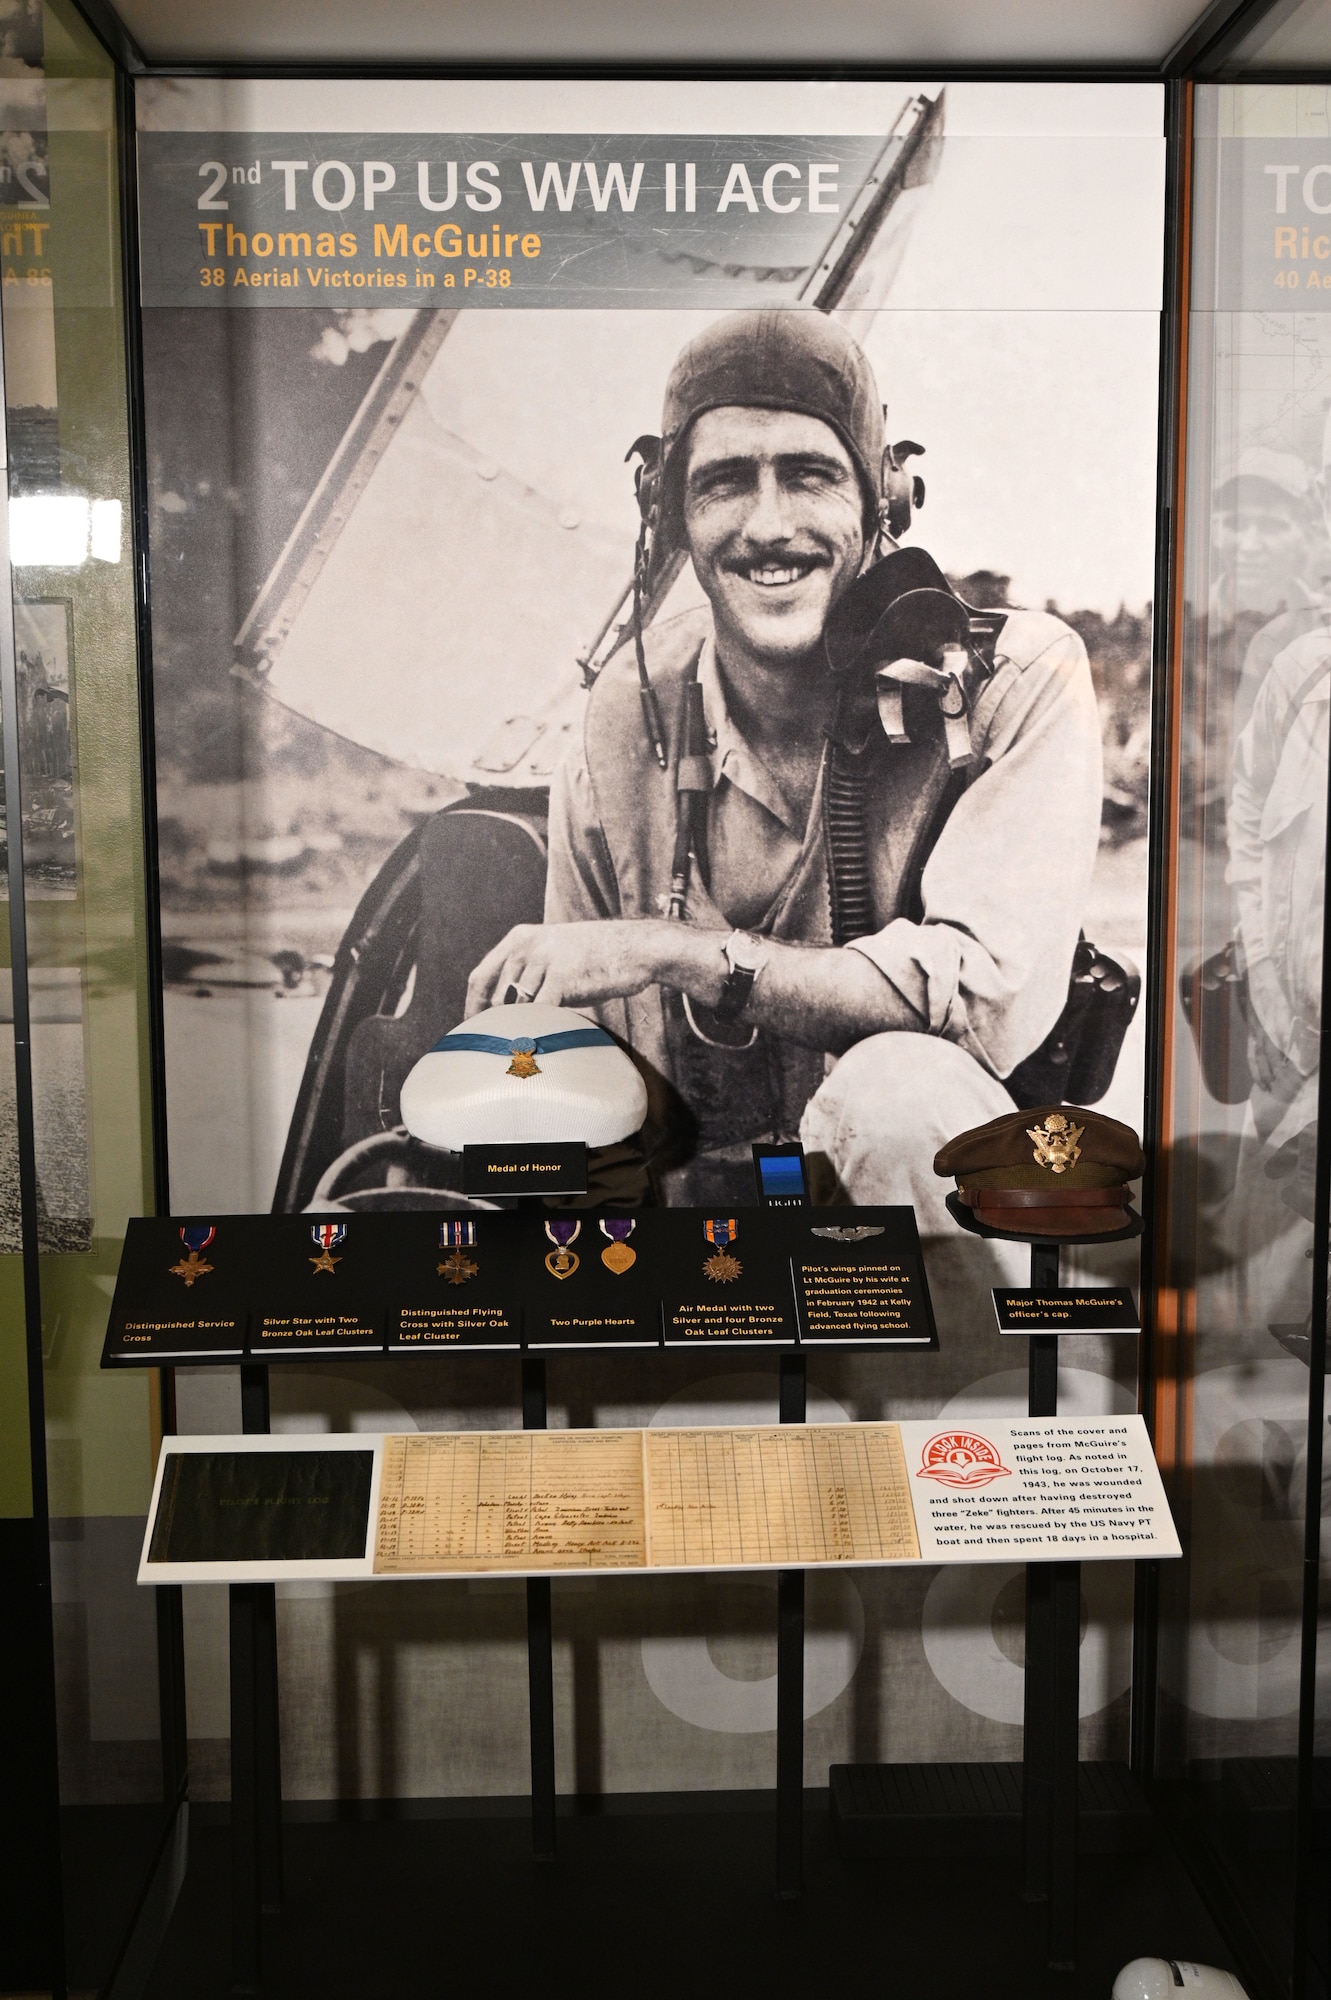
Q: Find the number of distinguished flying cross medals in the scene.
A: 1